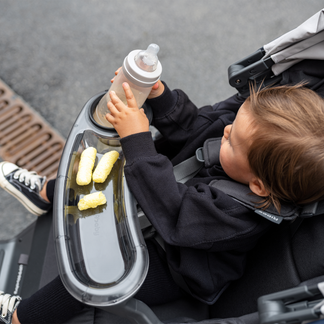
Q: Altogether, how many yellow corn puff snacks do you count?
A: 3